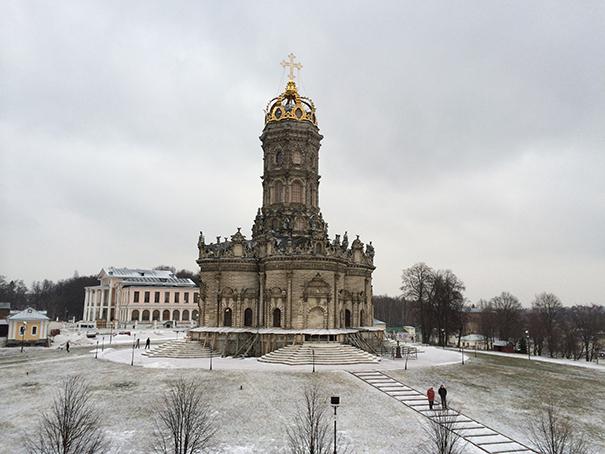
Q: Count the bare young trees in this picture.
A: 5